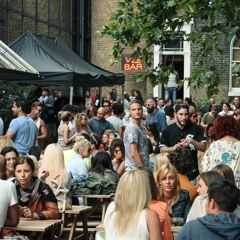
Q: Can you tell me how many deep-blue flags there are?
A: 0